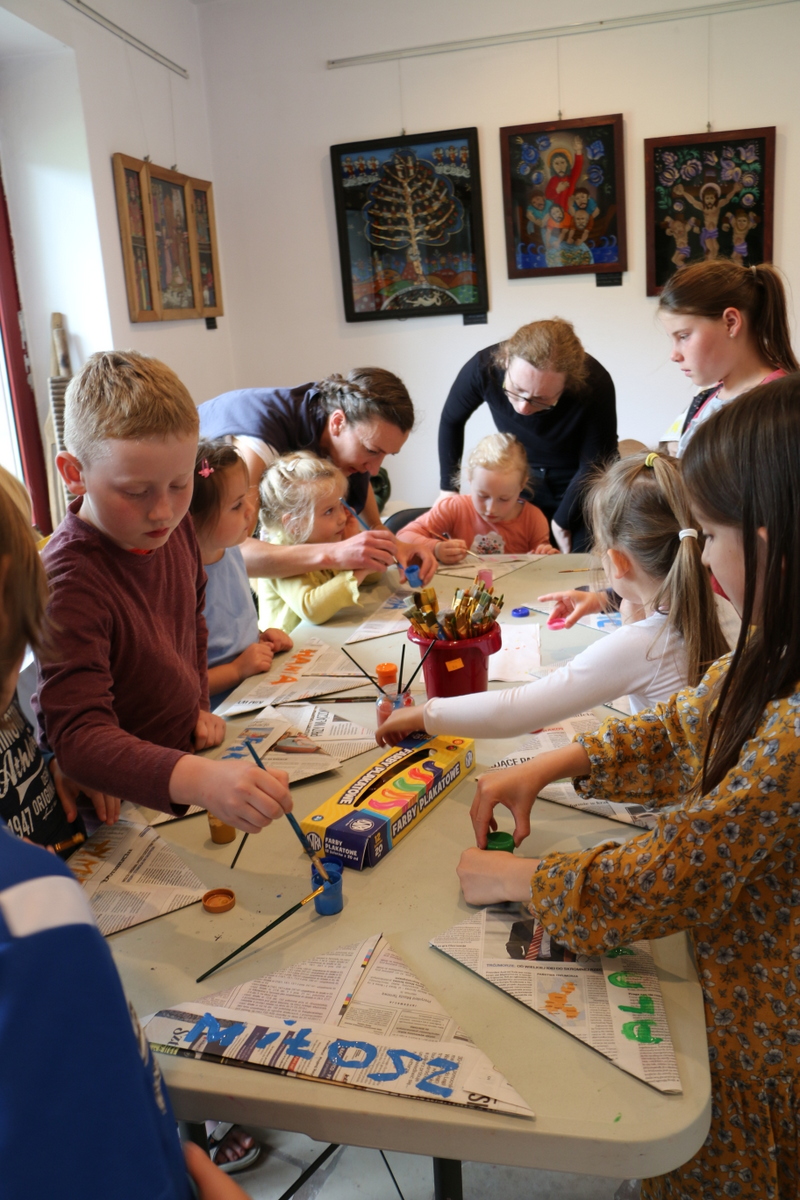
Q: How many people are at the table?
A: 11